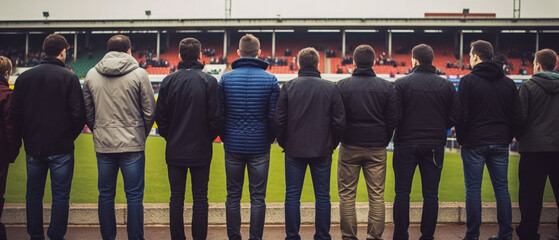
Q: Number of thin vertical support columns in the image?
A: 9